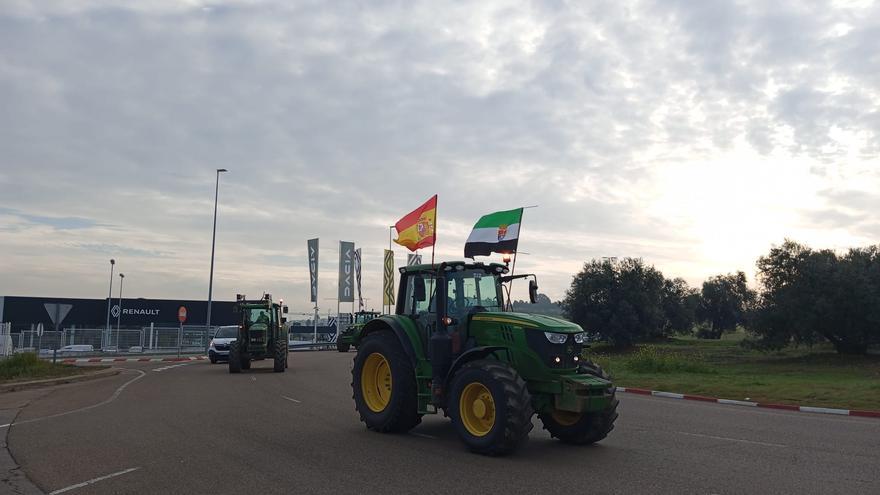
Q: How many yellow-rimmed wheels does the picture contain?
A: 3